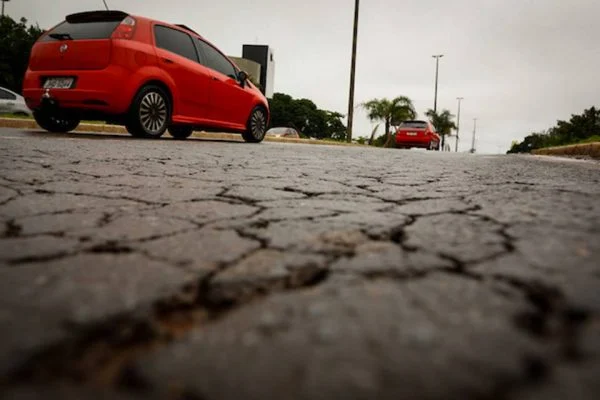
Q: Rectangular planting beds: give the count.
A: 0